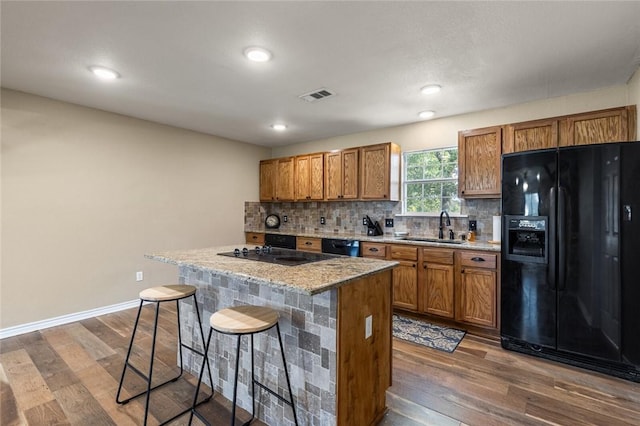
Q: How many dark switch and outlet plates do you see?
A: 5